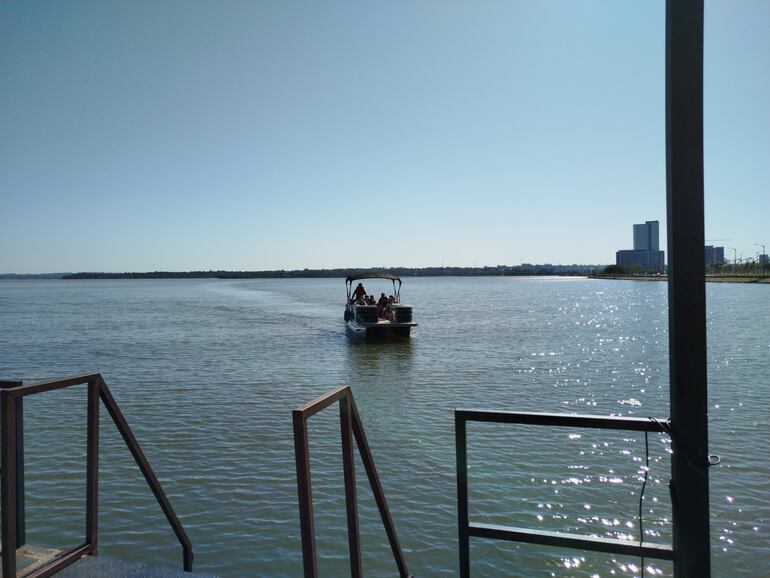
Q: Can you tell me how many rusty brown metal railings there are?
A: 2